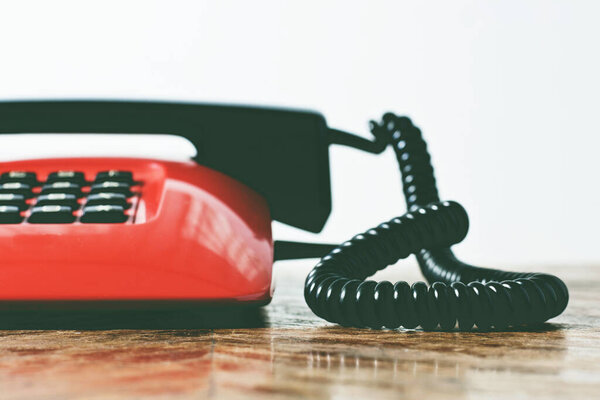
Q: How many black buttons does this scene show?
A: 12